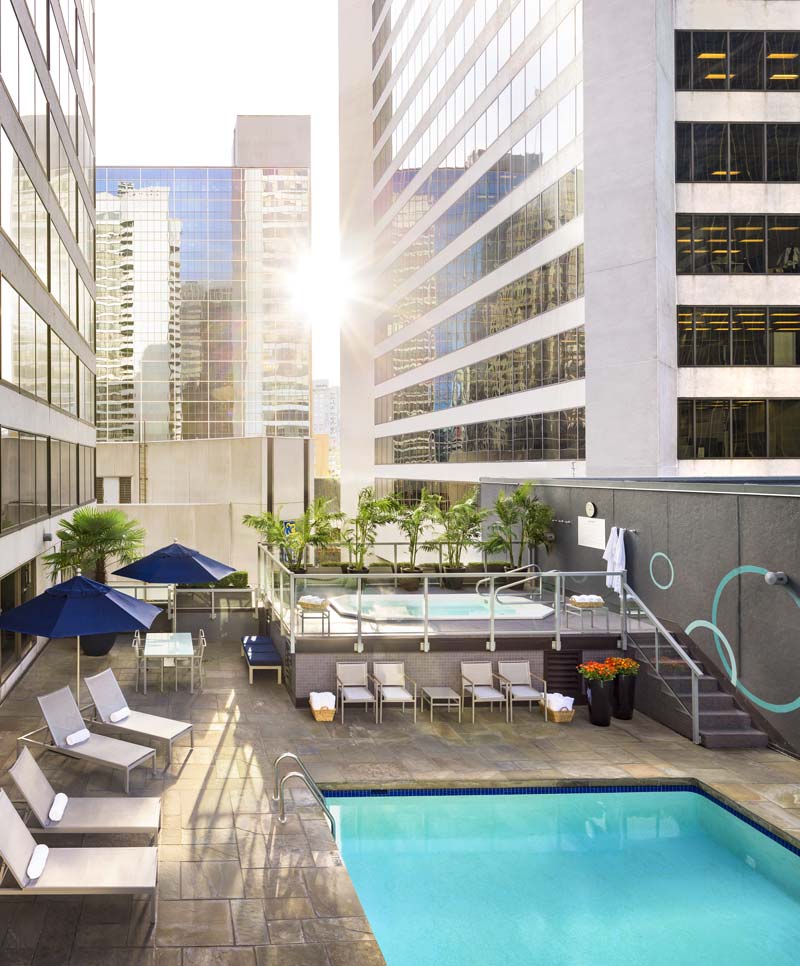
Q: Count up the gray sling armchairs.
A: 4